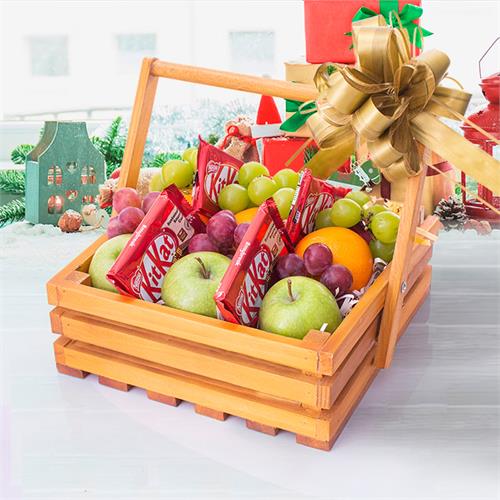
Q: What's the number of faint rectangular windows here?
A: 3